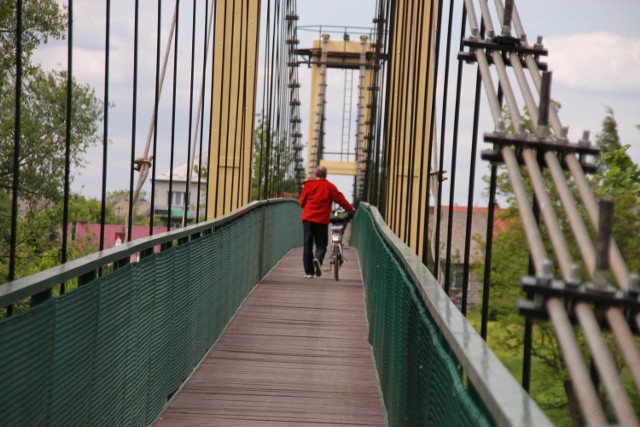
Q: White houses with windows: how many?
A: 1